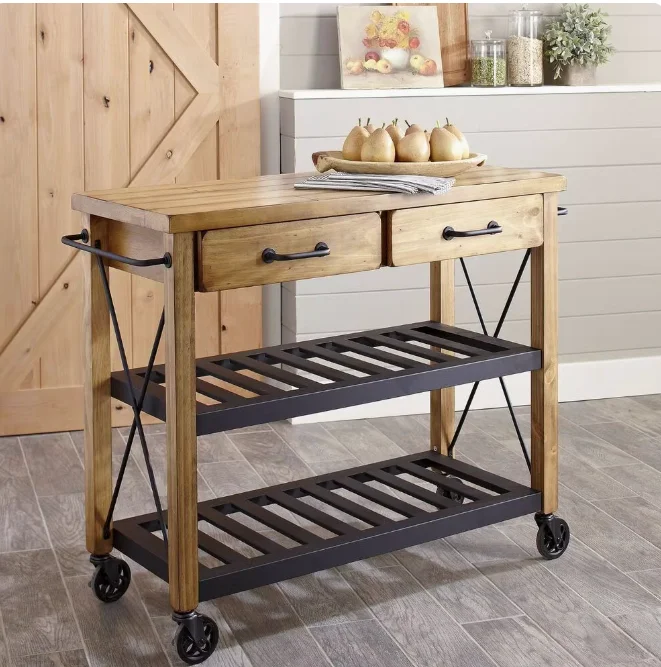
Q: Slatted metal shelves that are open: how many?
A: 2